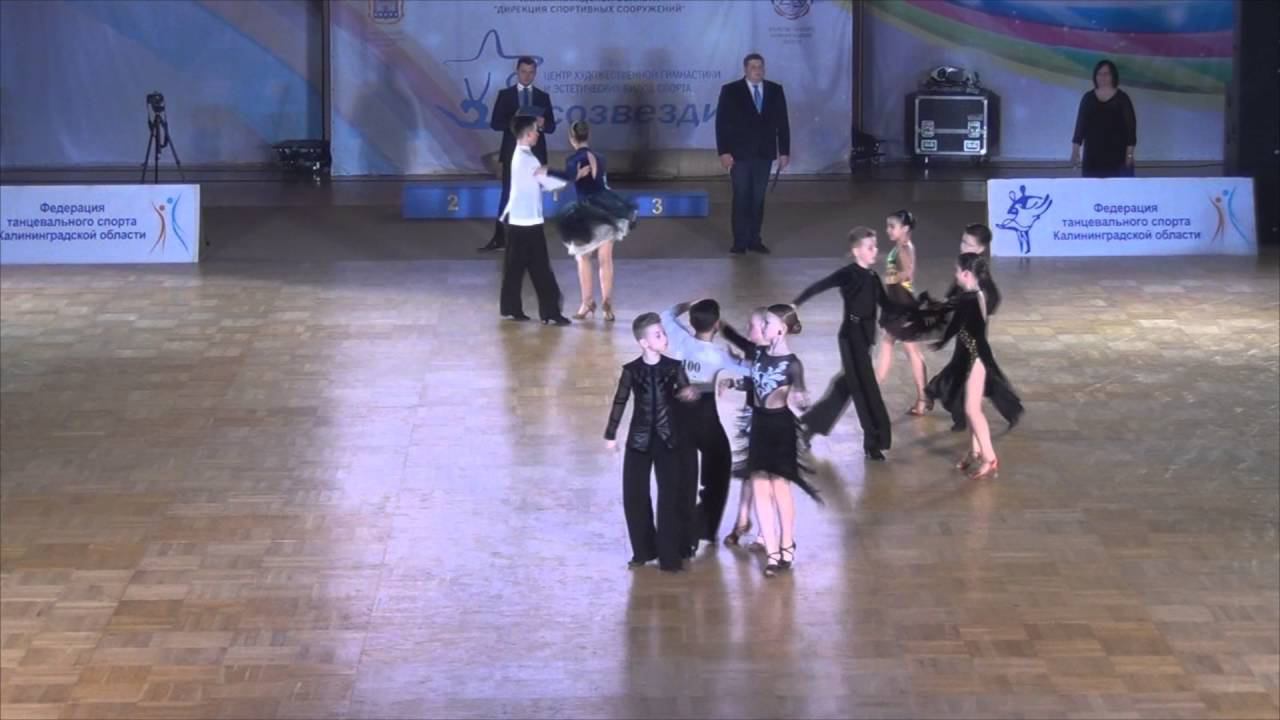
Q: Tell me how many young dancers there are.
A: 10